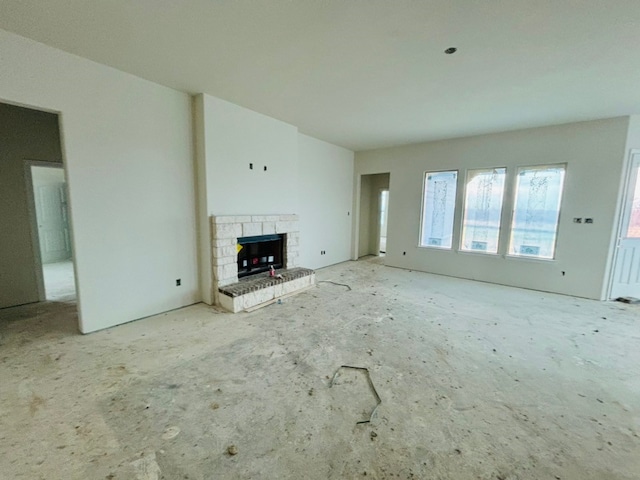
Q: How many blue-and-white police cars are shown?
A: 0